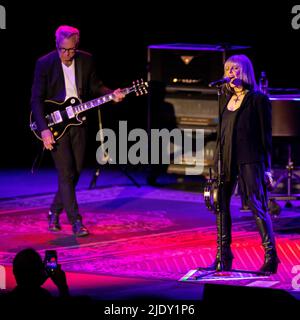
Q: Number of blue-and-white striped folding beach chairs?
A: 0